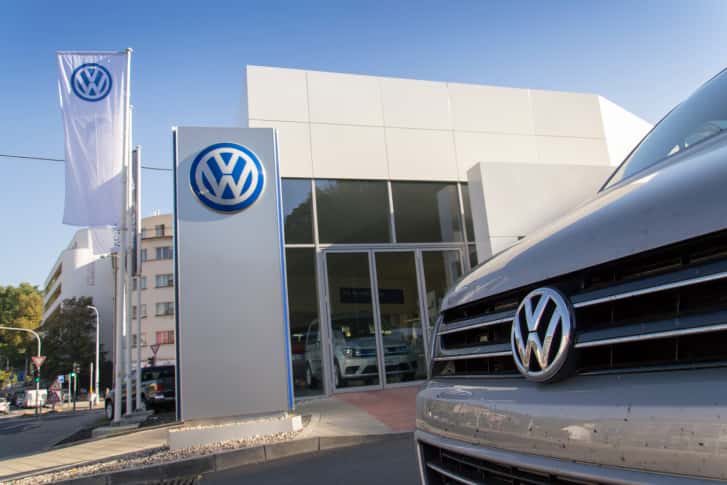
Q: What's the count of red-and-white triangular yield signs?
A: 2